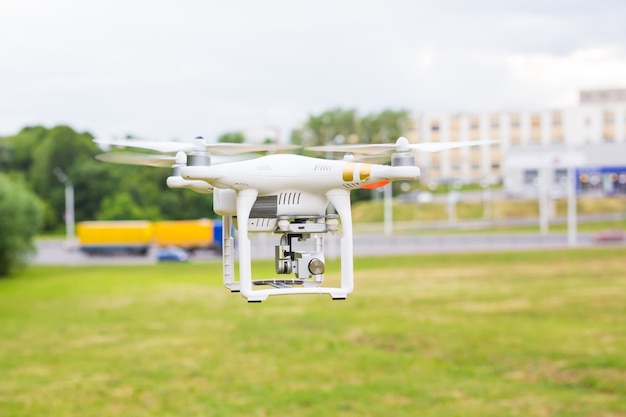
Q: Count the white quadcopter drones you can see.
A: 1